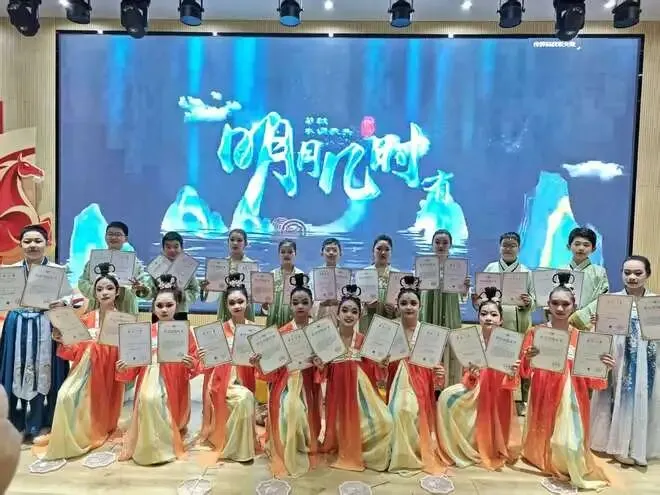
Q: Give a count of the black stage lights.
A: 9